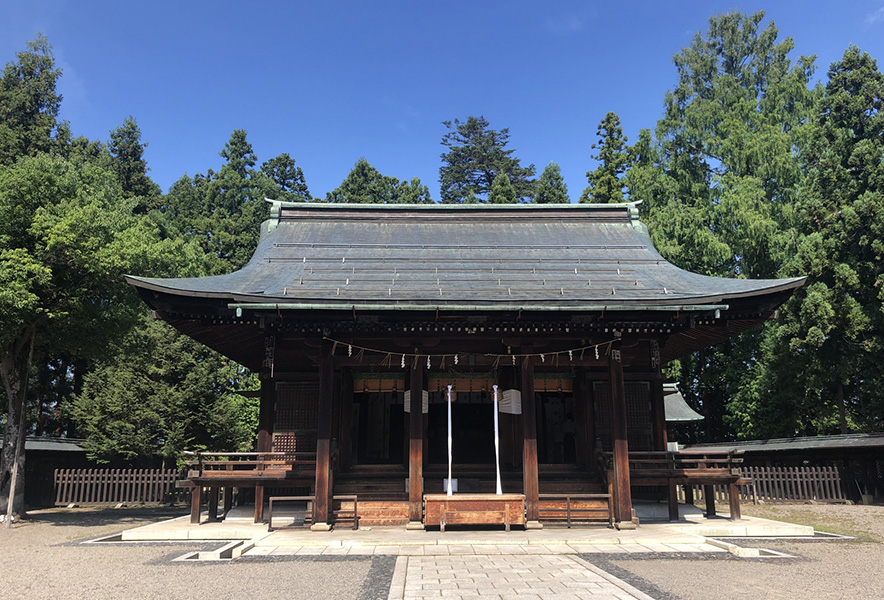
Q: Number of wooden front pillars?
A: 4